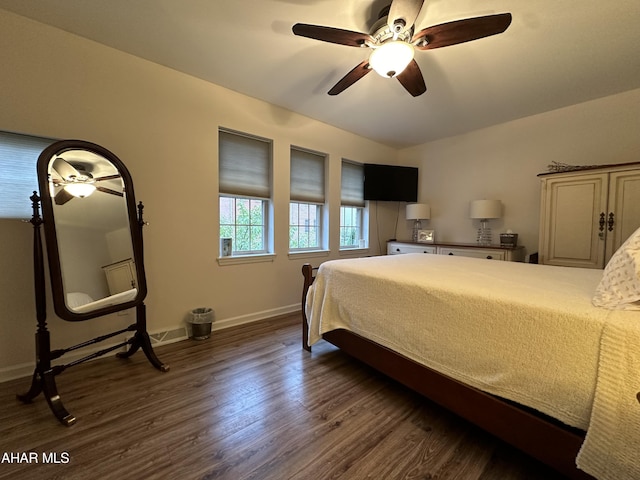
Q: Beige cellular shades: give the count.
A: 3